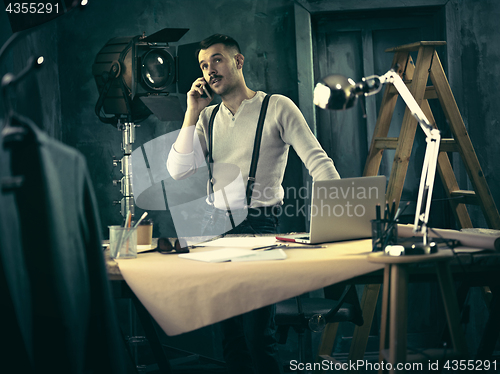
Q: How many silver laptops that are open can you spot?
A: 1